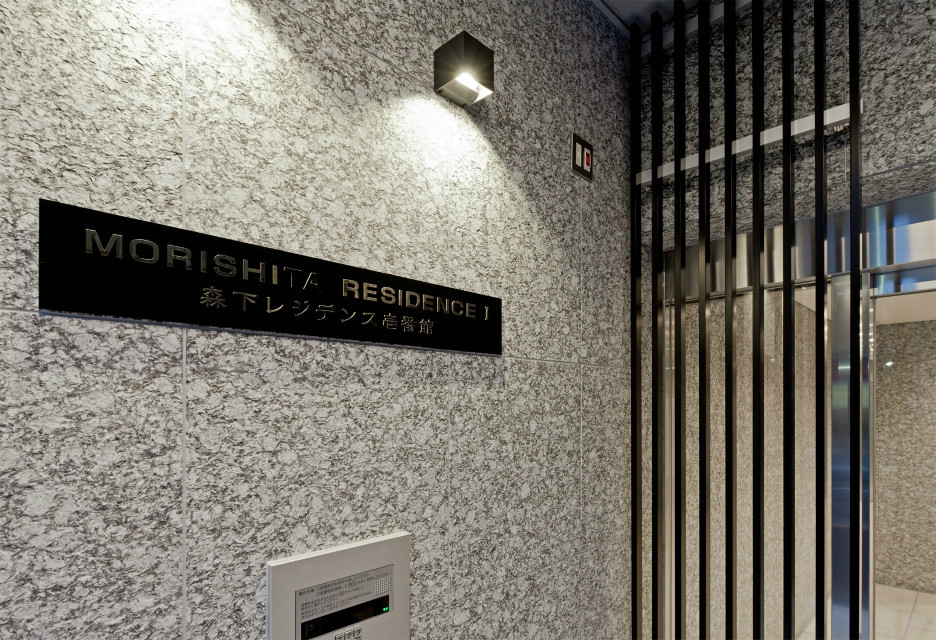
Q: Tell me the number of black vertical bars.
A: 9